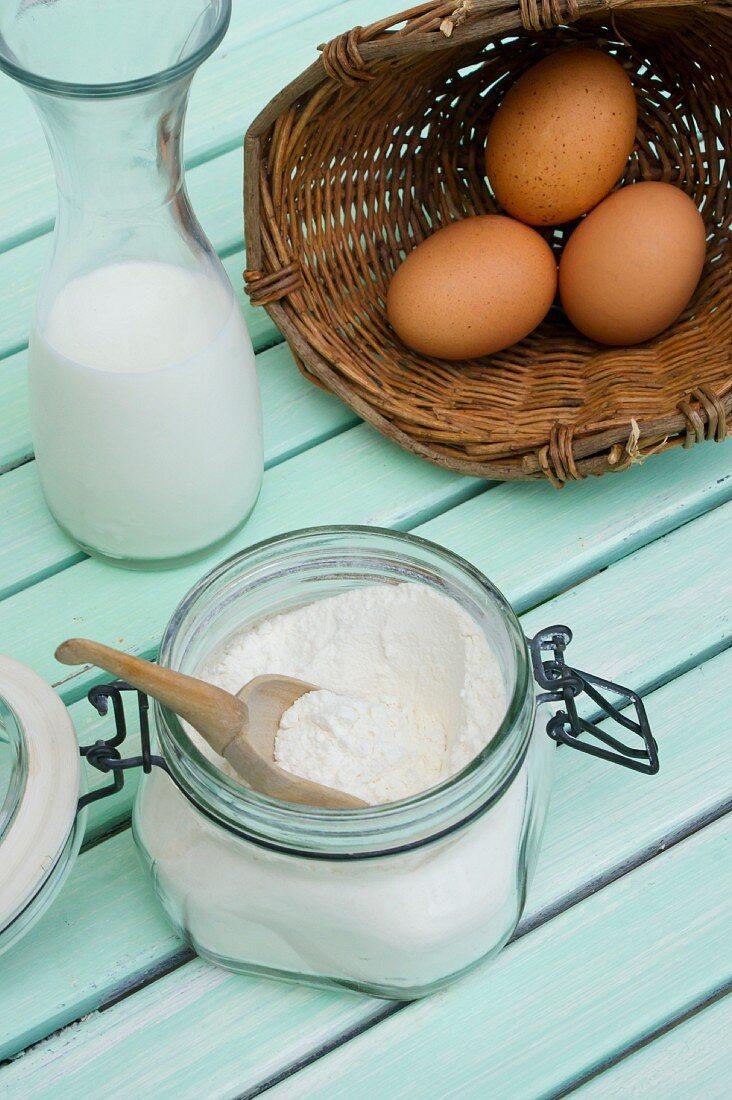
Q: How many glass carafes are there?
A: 1